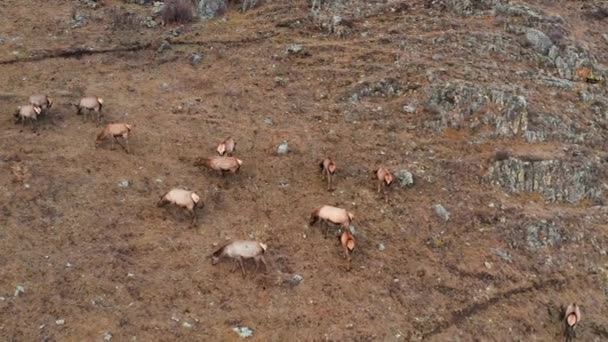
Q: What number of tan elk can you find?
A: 13